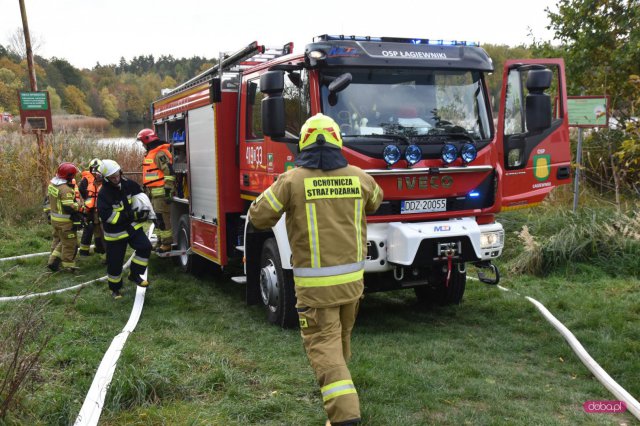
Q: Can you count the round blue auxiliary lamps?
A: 4